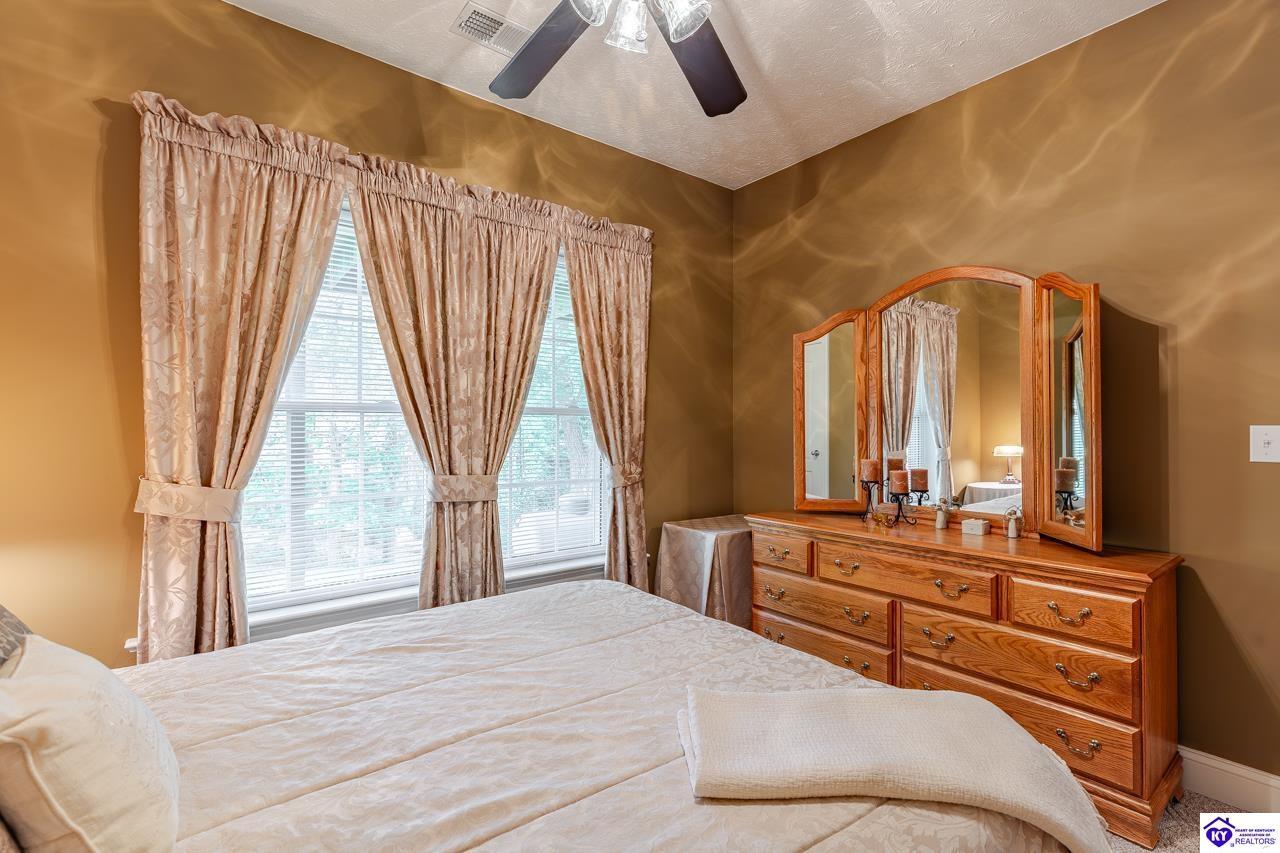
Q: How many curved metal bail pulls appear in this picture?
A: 12